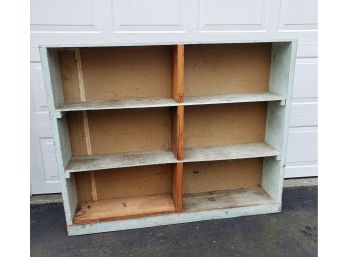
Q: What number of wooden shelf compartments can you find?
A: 6